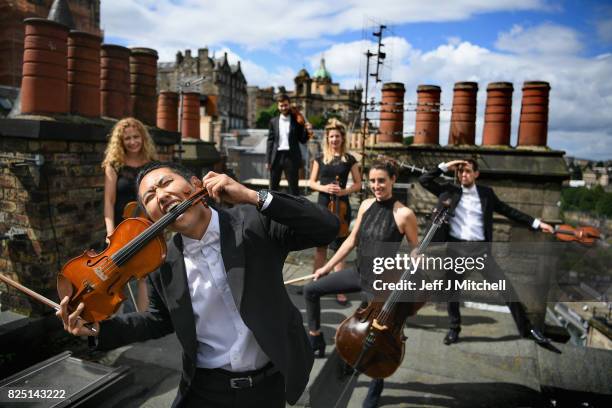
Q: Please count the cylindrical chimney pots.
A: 11